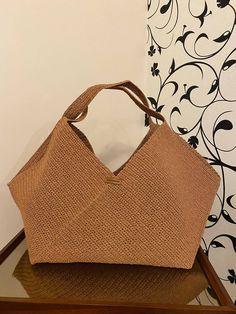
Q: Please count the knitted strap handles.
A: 2